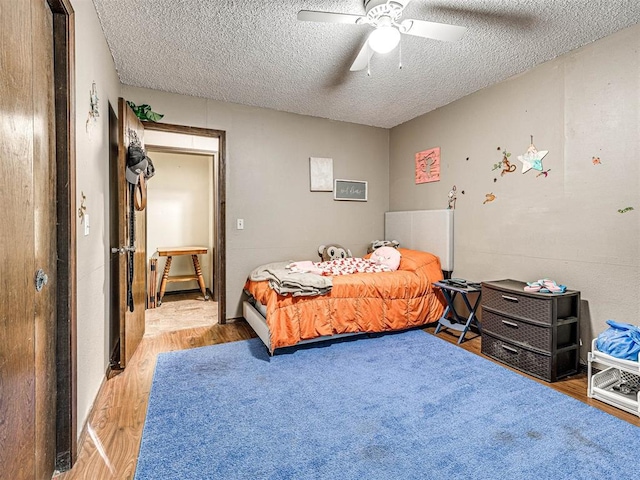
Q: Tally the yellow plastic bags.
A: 0